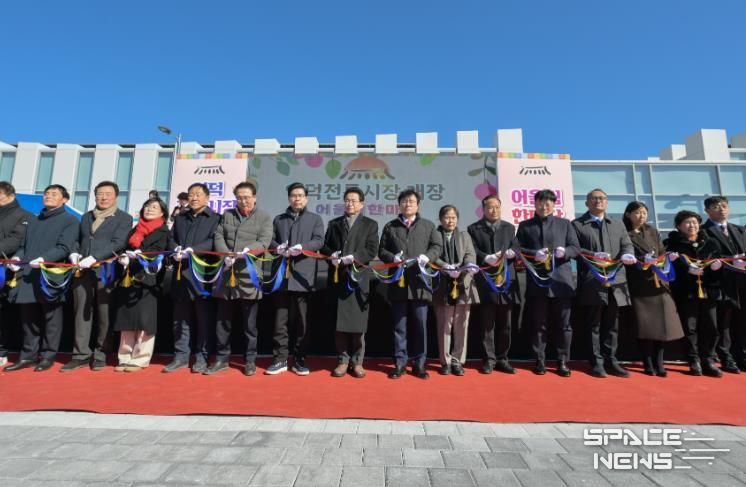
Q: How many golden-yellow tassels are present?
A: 14